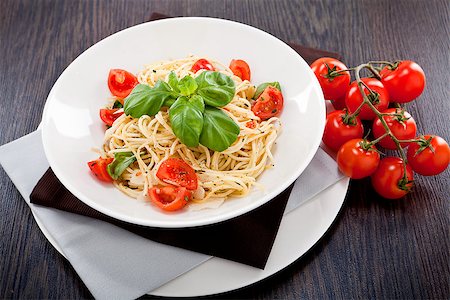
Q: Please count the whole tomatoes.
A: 8